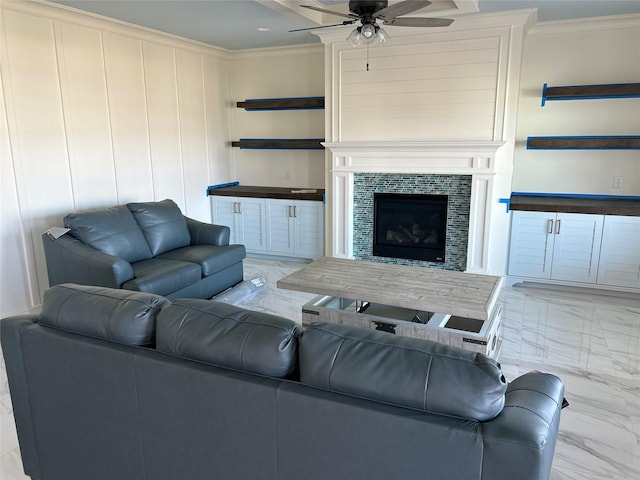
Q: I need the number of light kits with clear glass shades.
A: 1